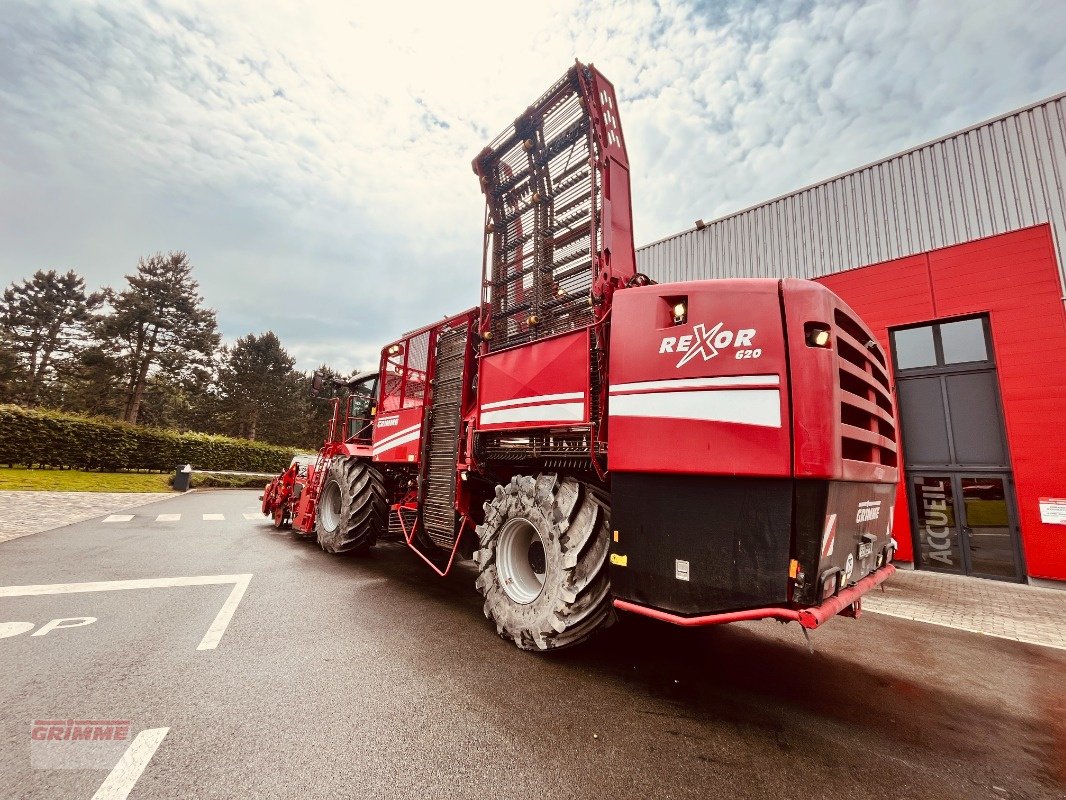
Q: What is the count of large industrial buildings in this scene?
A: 1